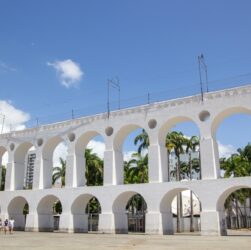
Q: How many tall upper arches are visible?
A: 7